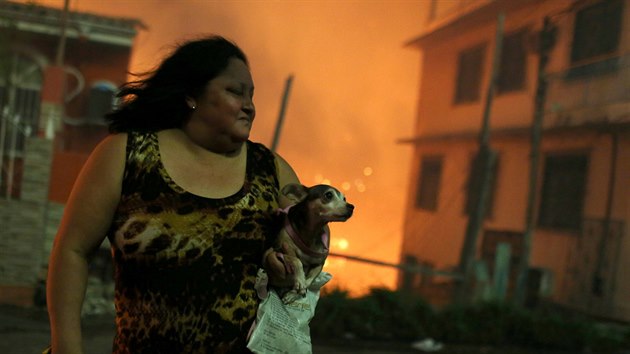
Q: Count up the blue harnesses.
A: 0